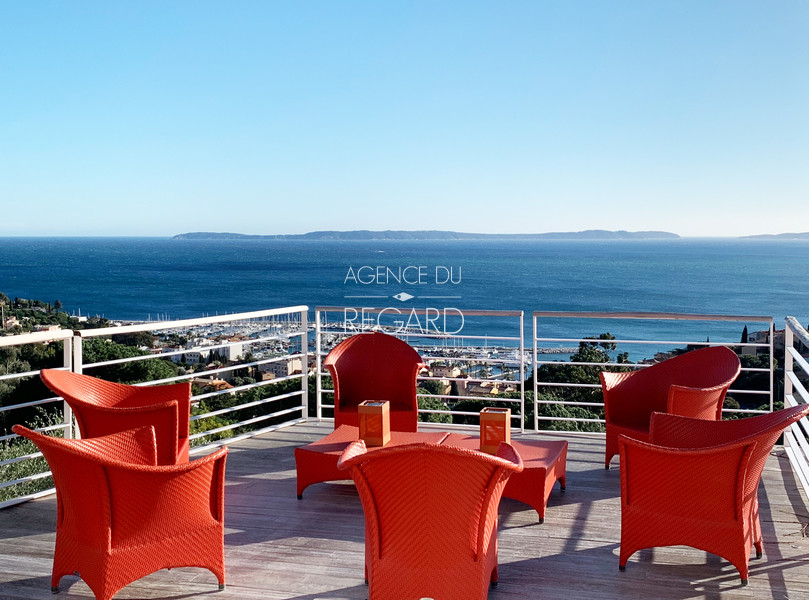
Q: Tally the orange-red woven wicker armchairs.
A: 6